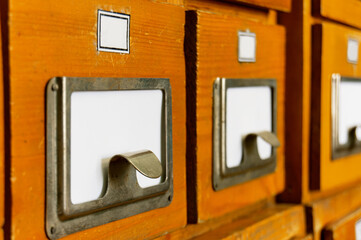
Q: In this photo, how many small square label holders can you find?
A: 3